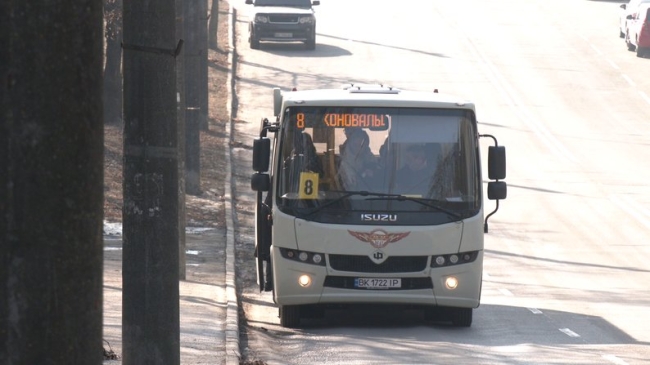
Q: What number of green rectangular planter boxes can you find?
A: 0